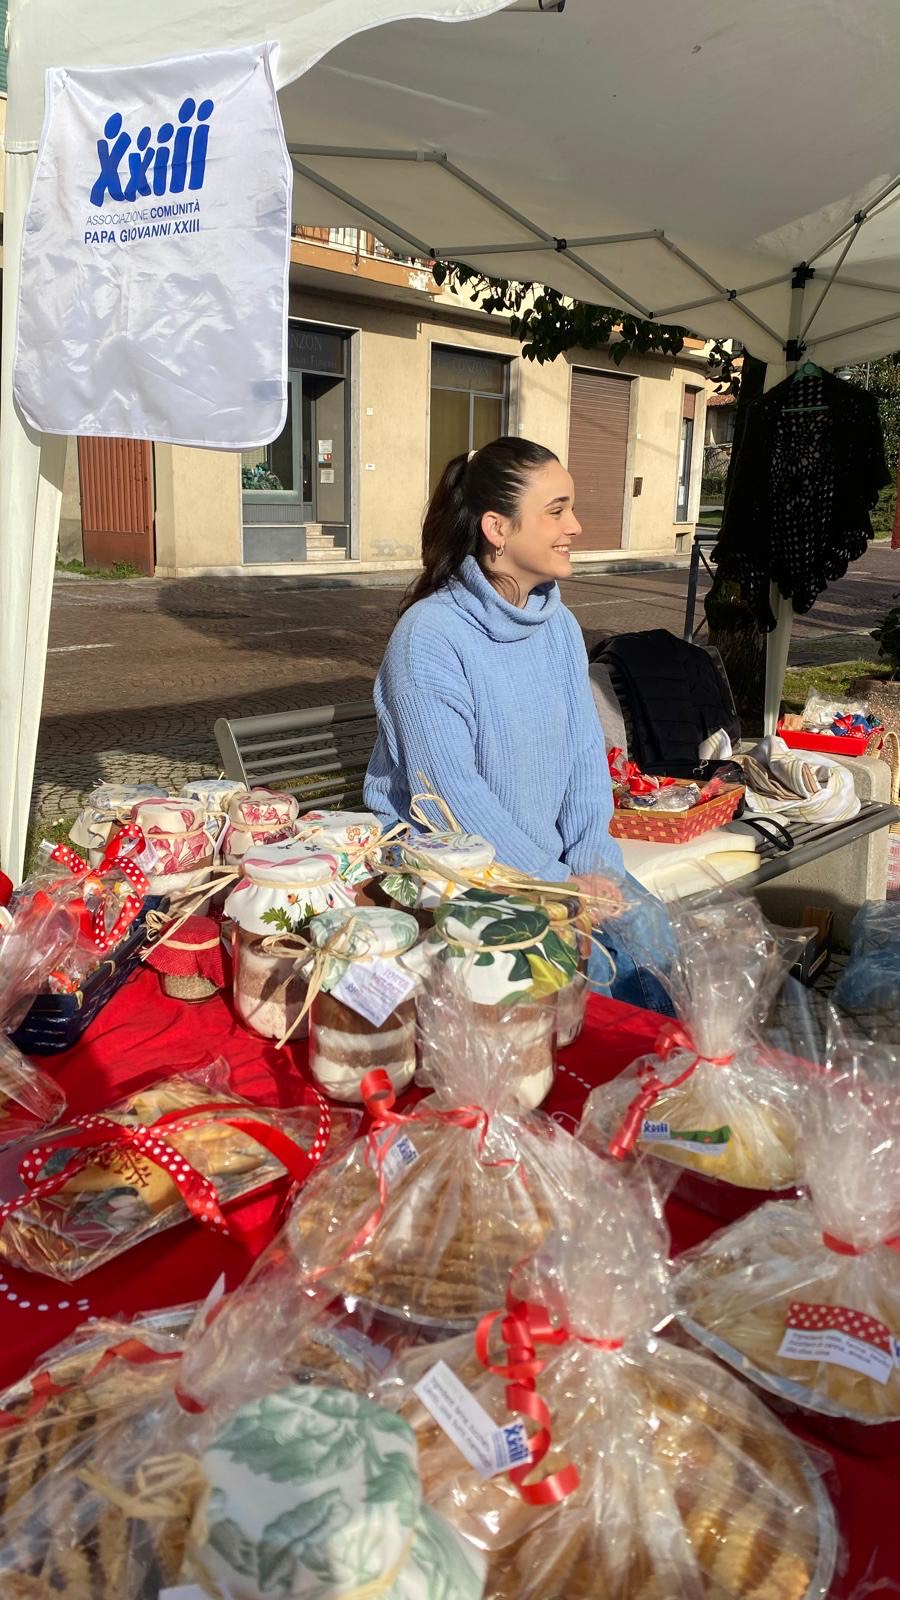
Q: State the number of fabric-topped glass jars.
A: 12